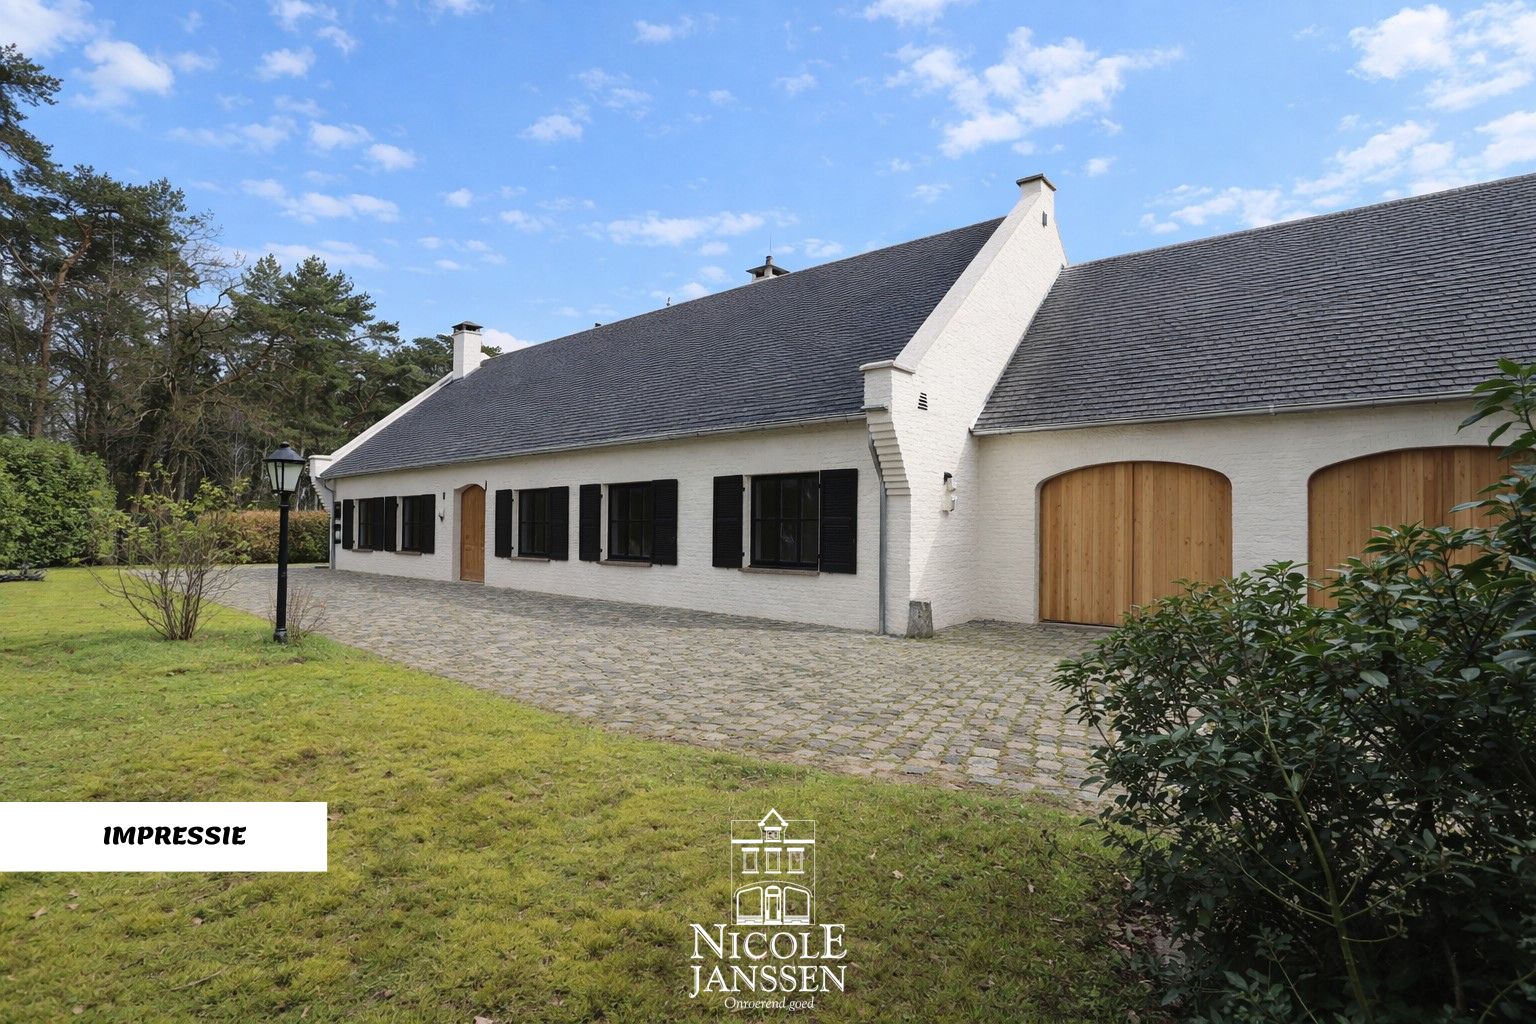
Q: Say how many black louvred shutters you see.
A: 10